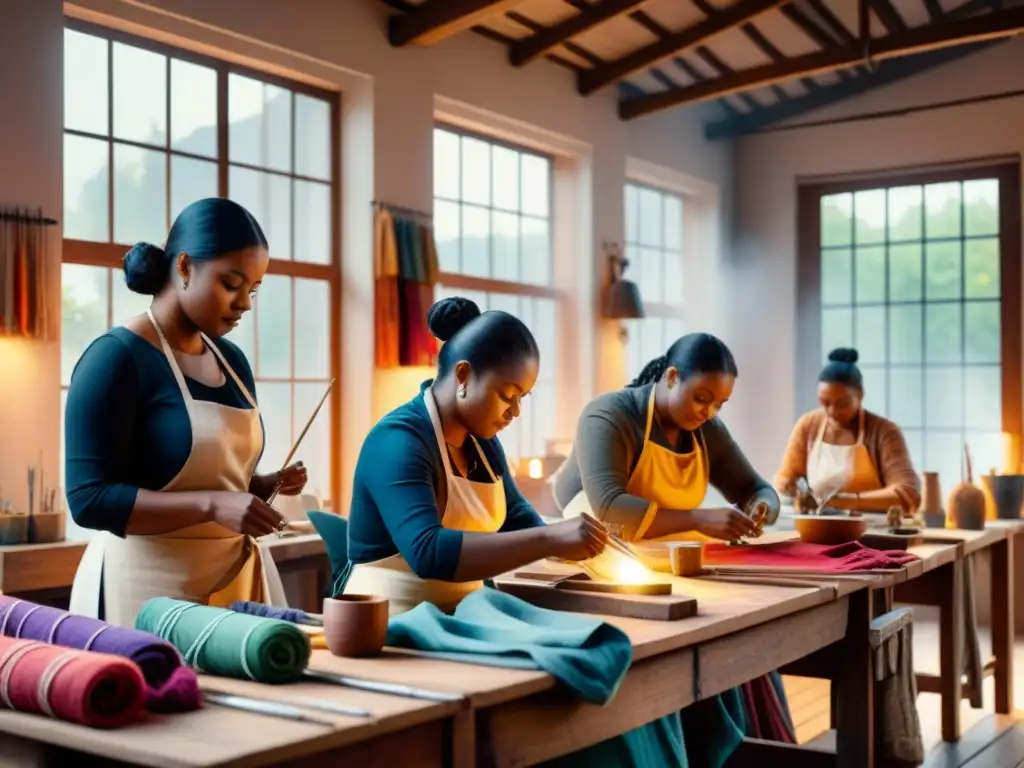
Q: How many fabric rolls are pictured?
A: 3